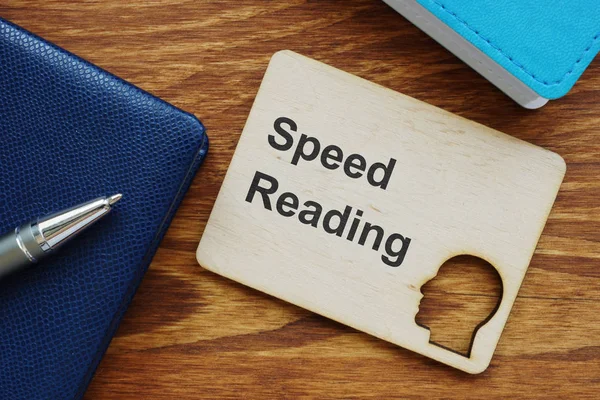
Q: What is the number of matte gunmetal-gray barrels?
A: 1